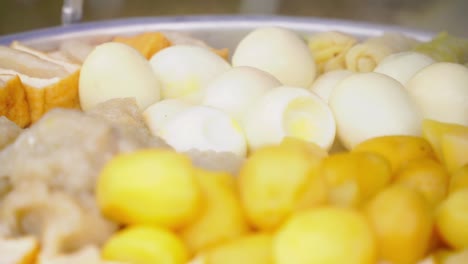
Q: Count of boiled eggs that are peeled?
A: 11